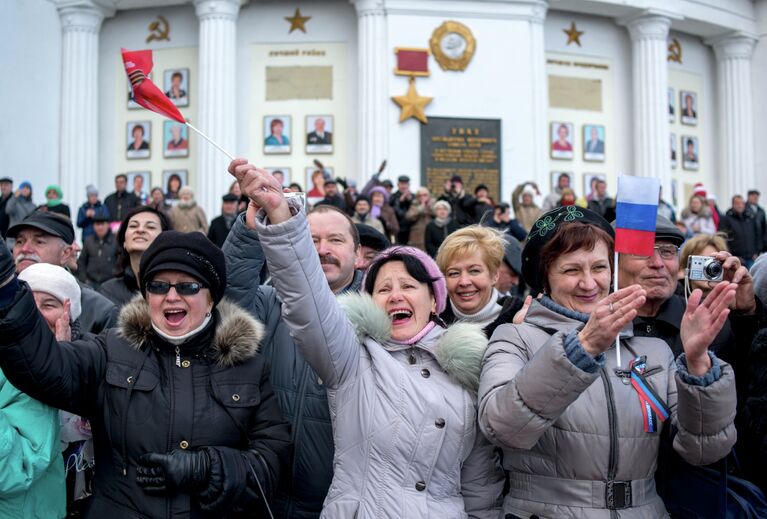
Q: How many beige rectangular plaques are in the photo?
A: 2